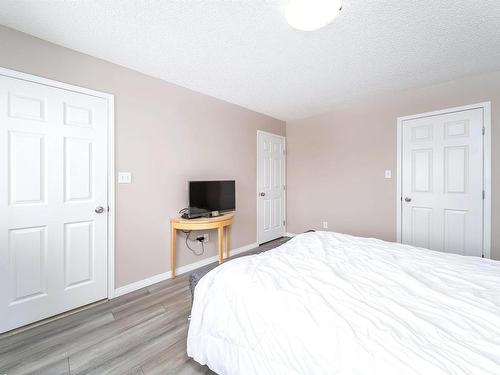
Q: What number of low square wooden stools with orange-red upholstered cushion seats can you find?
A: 0